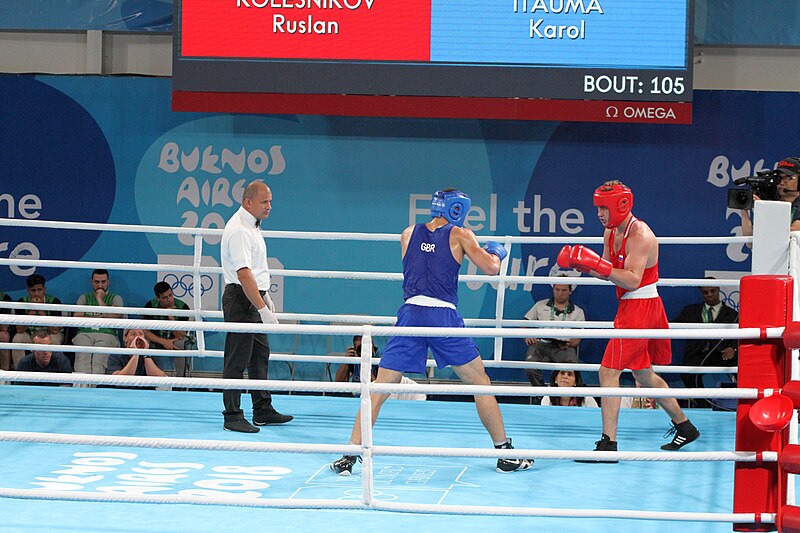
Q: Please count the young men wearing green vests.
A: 3